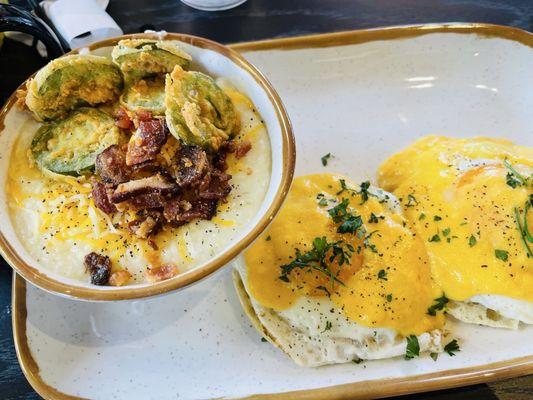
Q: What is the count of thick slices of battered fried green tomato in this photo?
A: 5